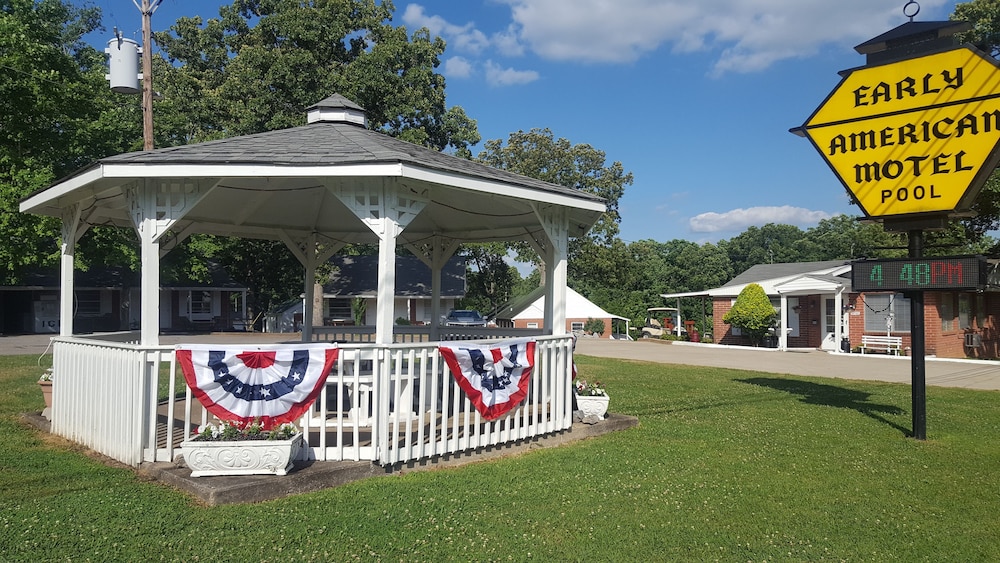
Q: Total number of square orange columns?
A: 0